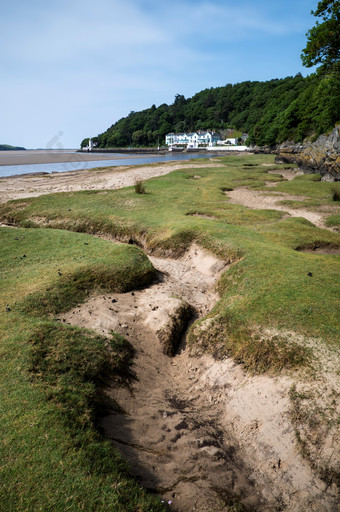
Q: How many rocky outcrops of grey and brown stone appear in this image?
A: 1